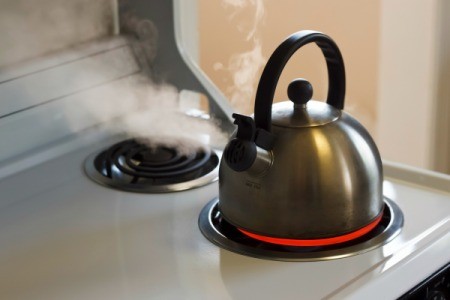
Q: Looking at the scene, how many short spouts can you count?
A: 1